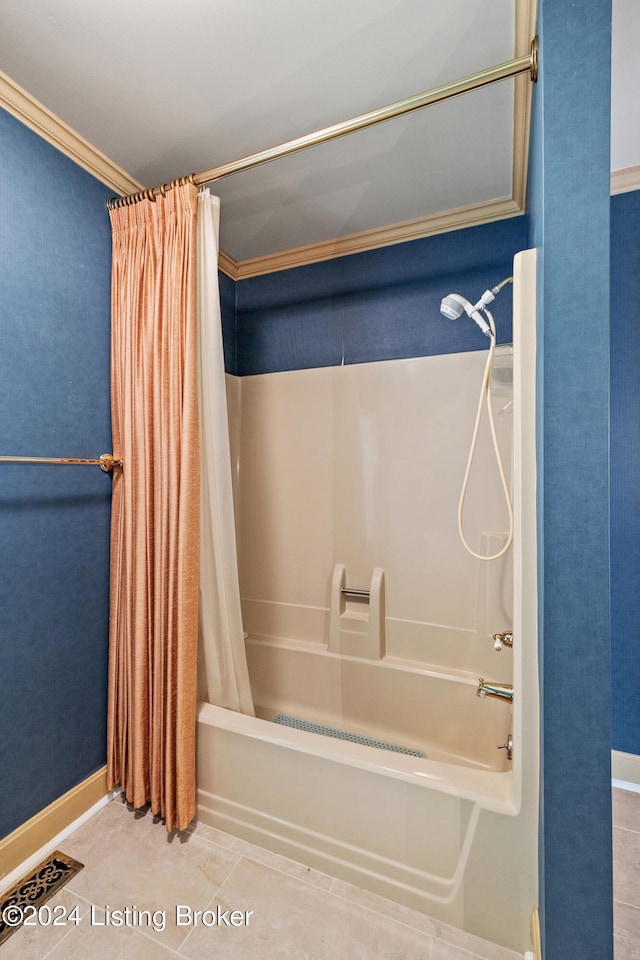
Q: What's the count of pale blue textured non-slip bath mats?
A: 1